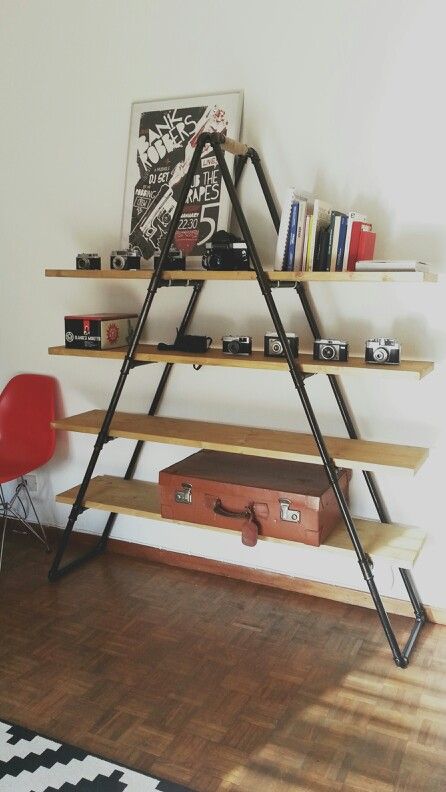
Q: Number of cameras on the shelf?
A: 8